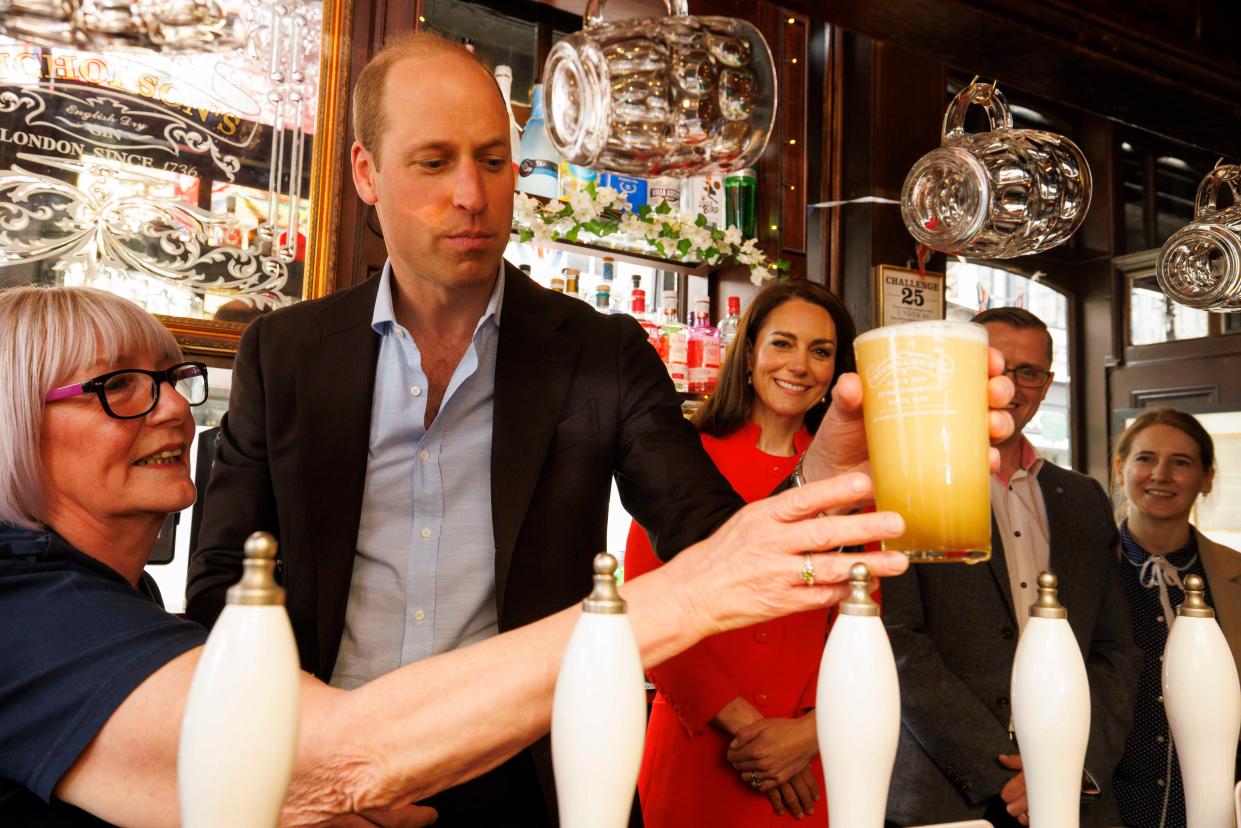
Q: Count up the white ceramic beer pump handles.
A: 5